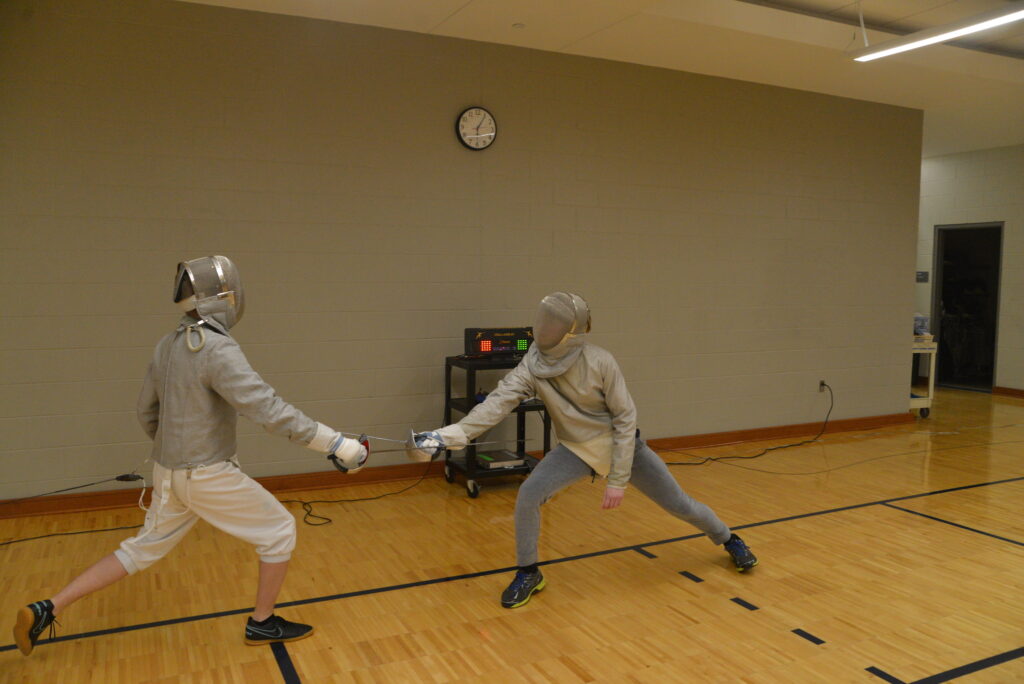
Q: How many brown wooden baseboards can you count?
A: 2